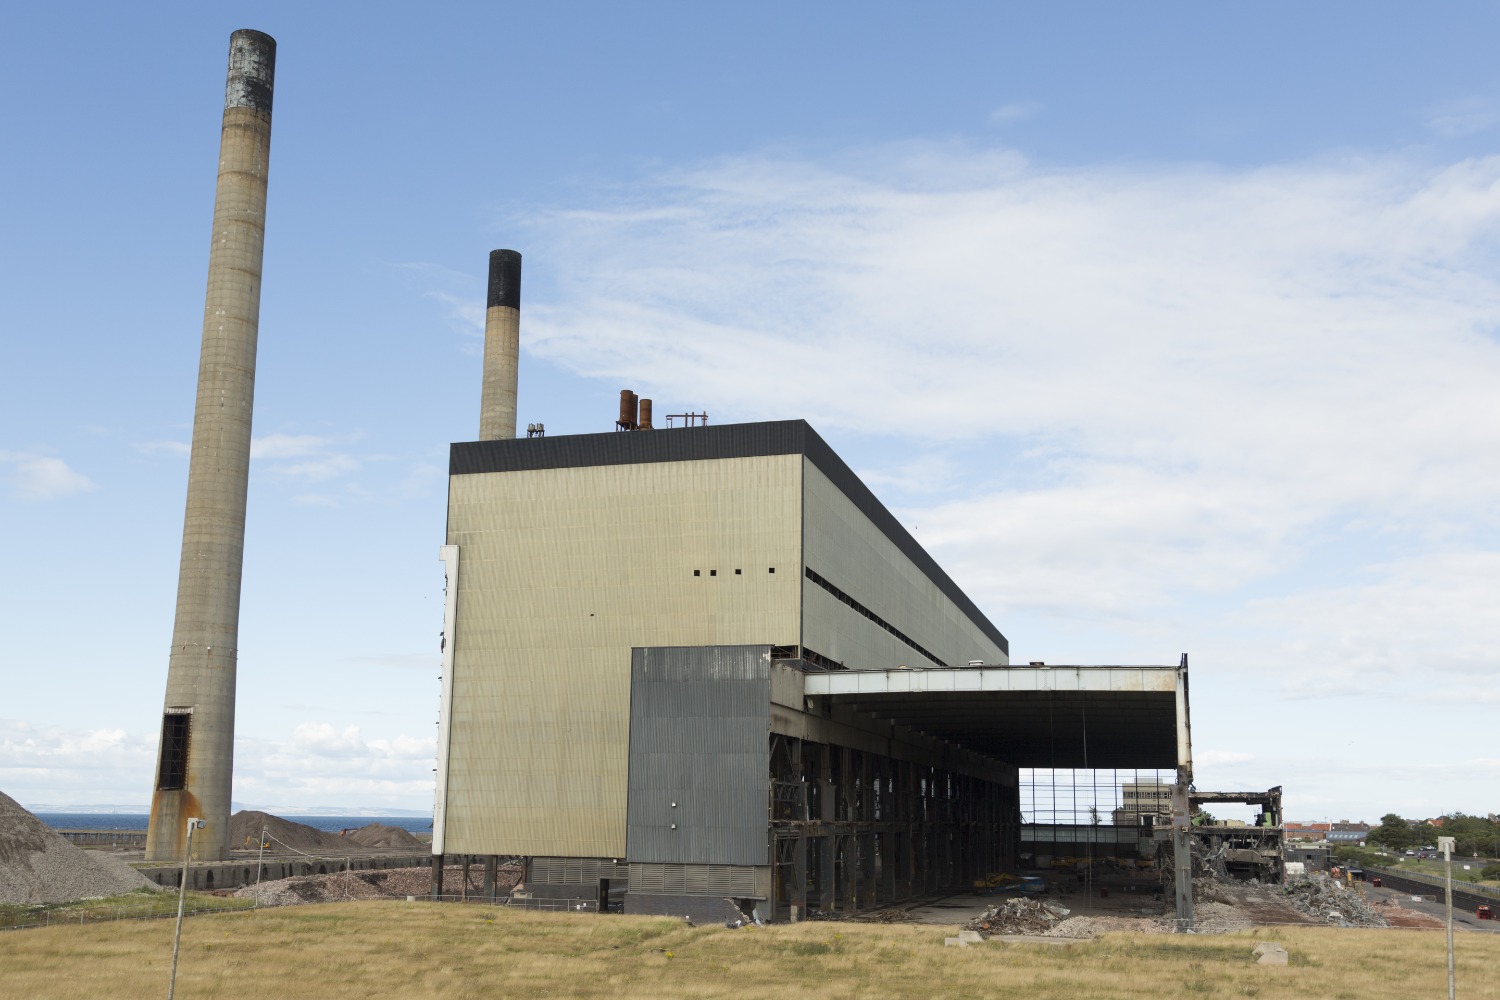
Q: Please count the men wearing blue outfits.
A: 0